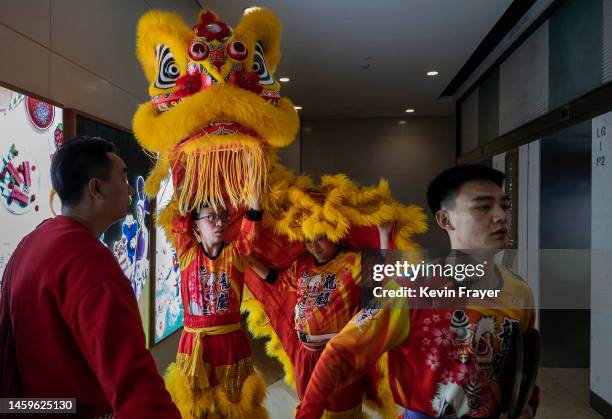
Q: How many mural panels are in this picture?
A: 3